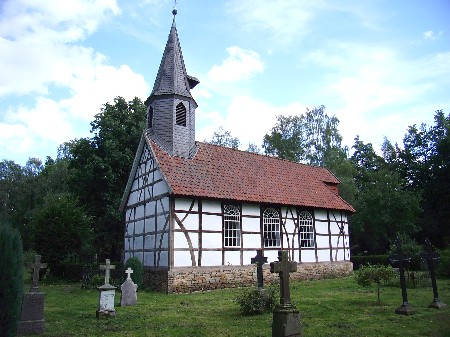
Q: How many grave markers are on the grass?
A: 7